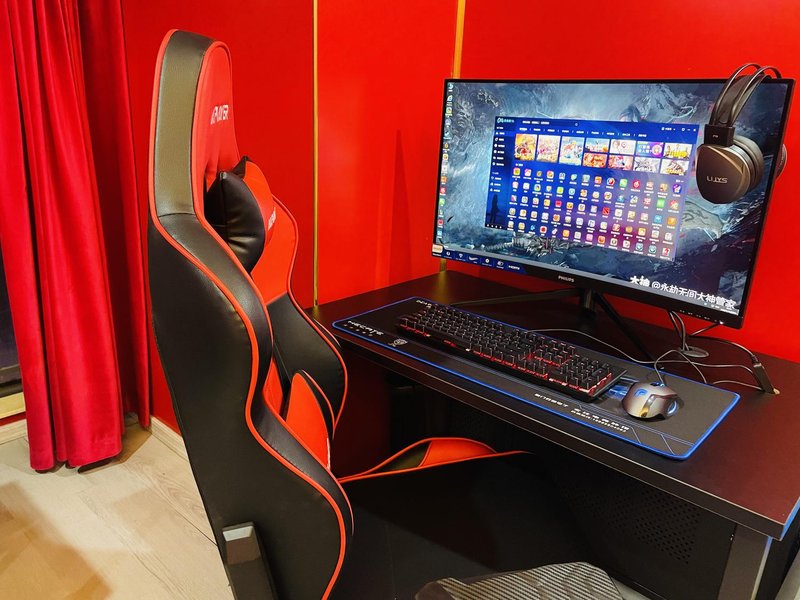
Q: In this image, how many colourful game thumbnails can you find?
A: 11